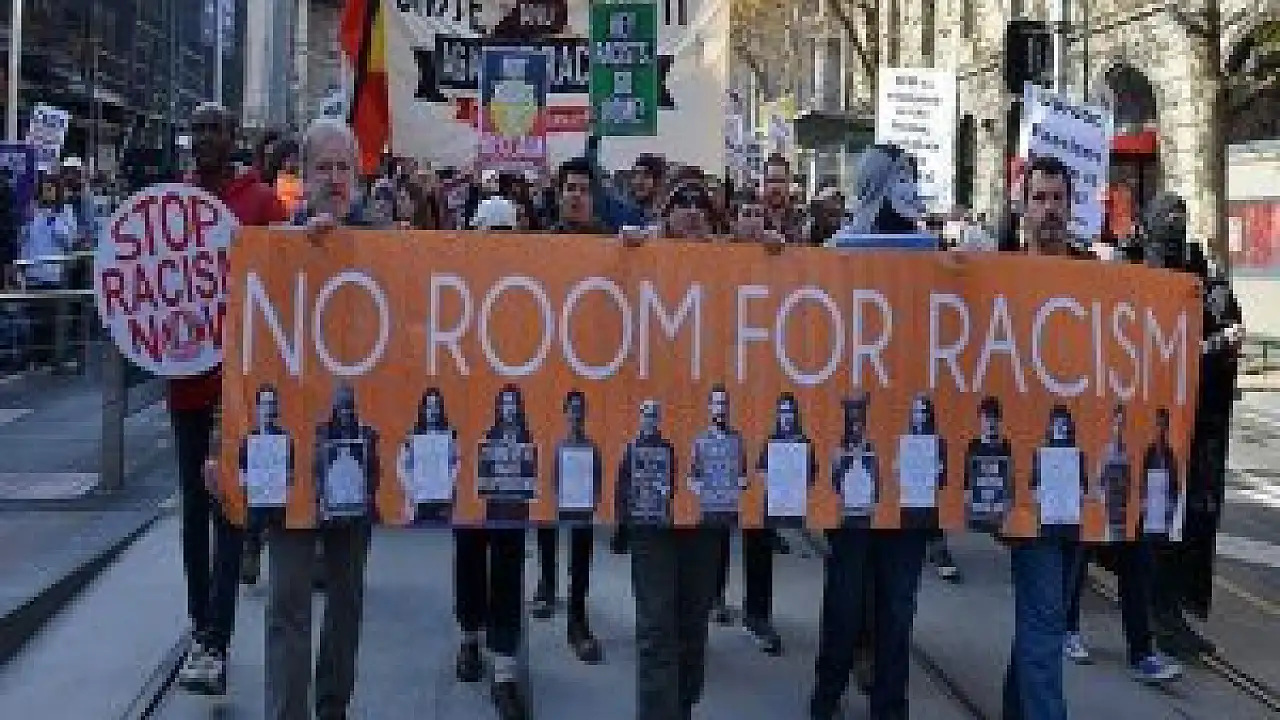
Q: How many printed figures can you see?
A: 14